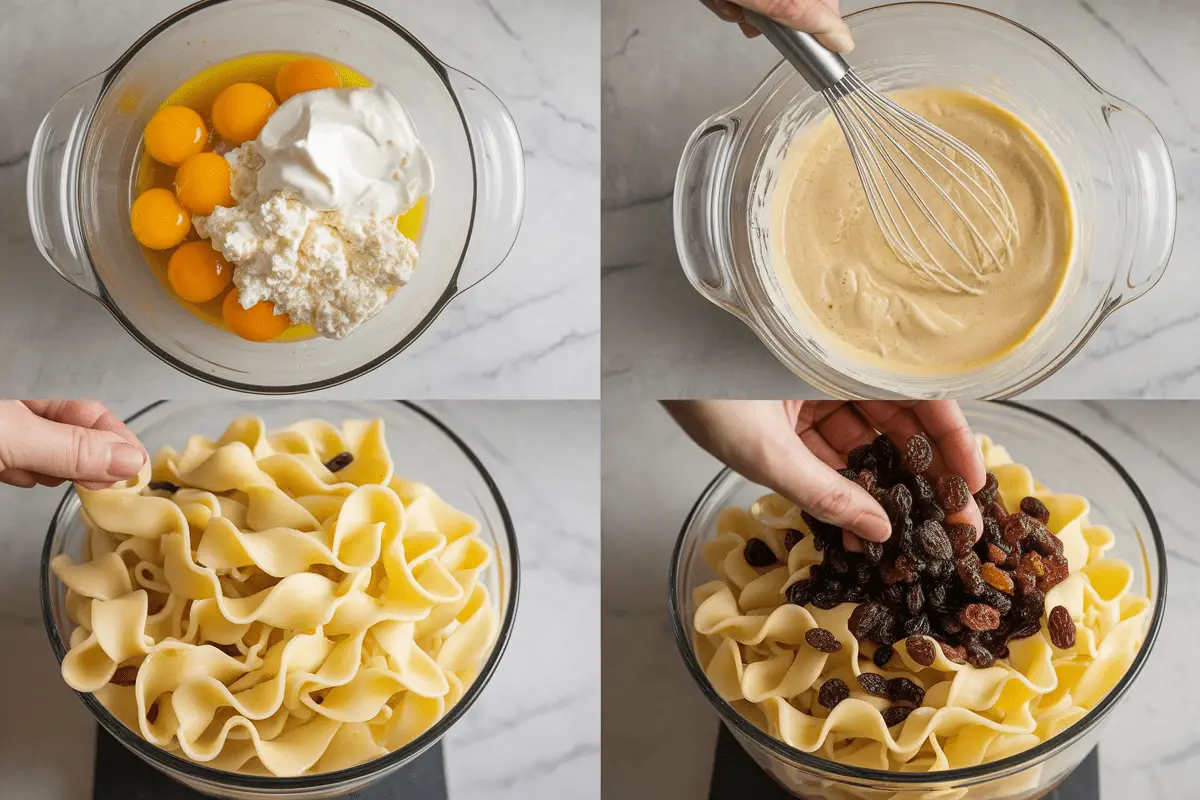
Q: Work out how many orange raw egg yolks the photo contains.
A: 7